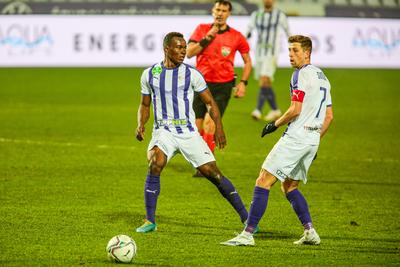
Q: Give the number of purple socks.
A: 6